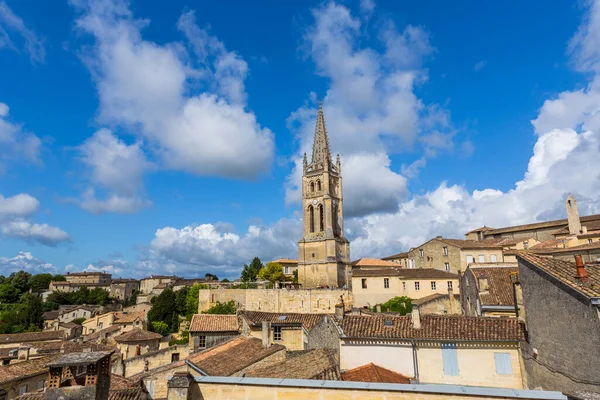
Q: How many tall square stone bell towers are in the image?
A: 1